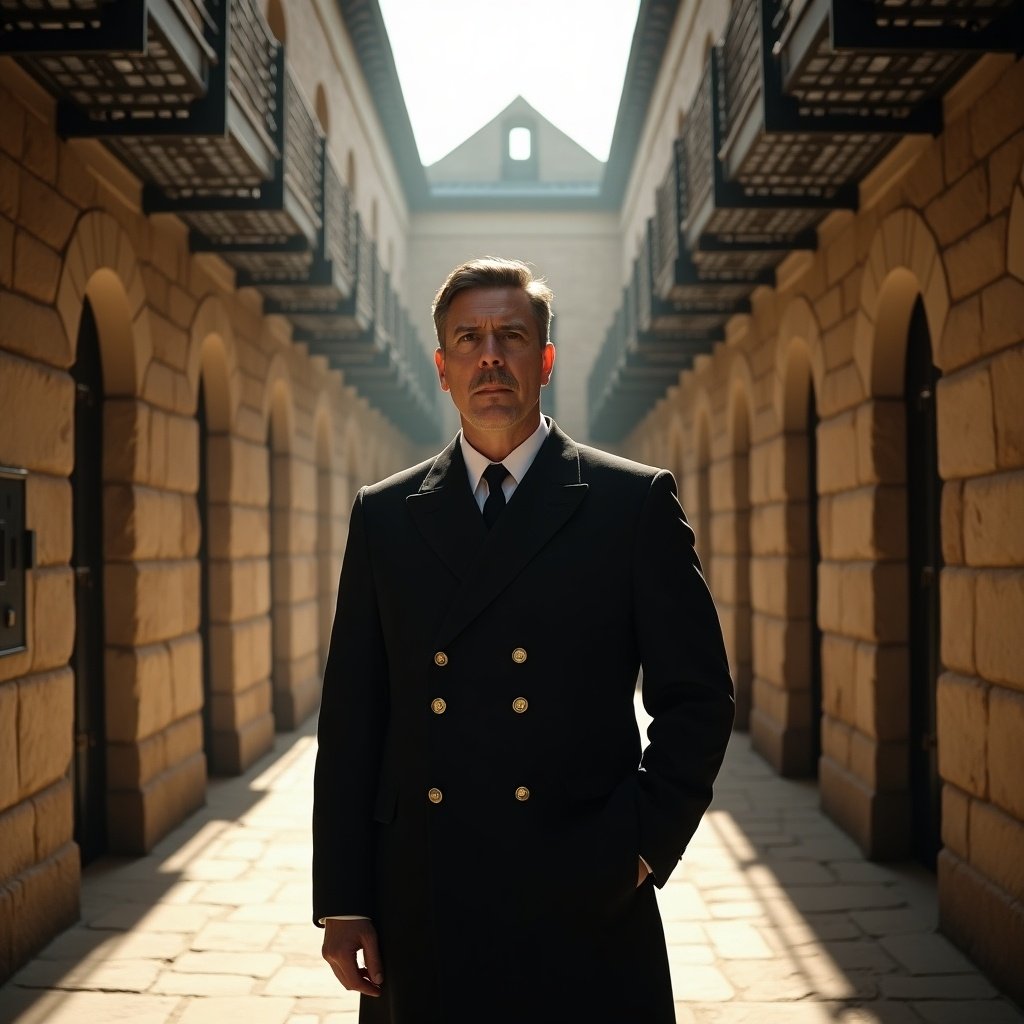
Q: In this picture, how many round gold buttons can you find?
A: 6